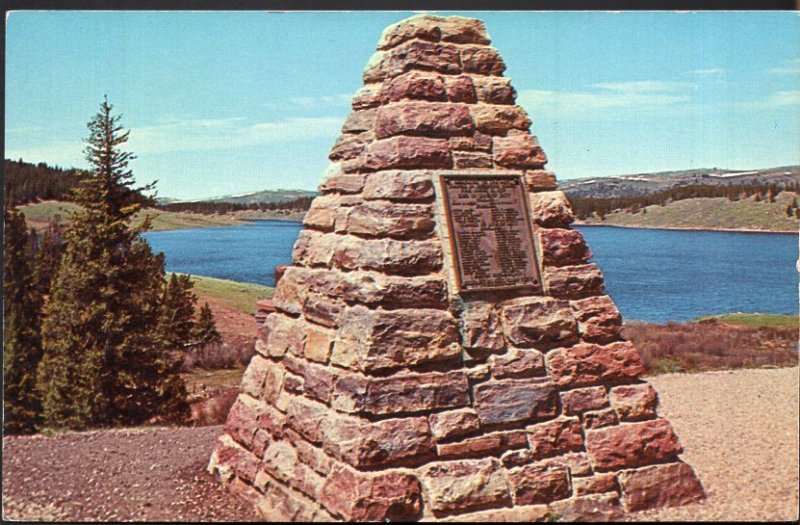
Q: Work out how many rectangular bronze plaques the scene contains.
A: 1